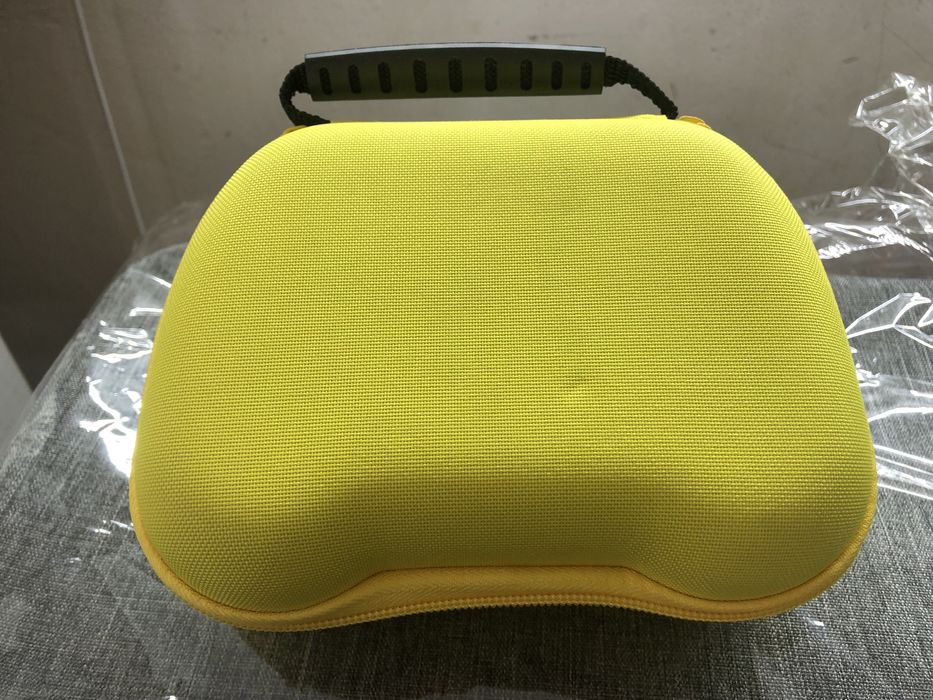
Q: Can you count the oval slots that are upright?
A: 9